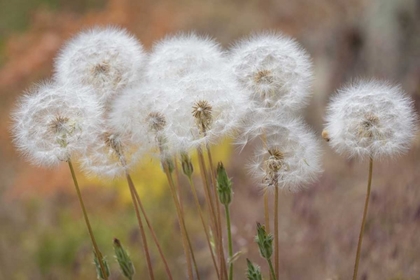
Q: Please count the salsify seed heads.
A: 9